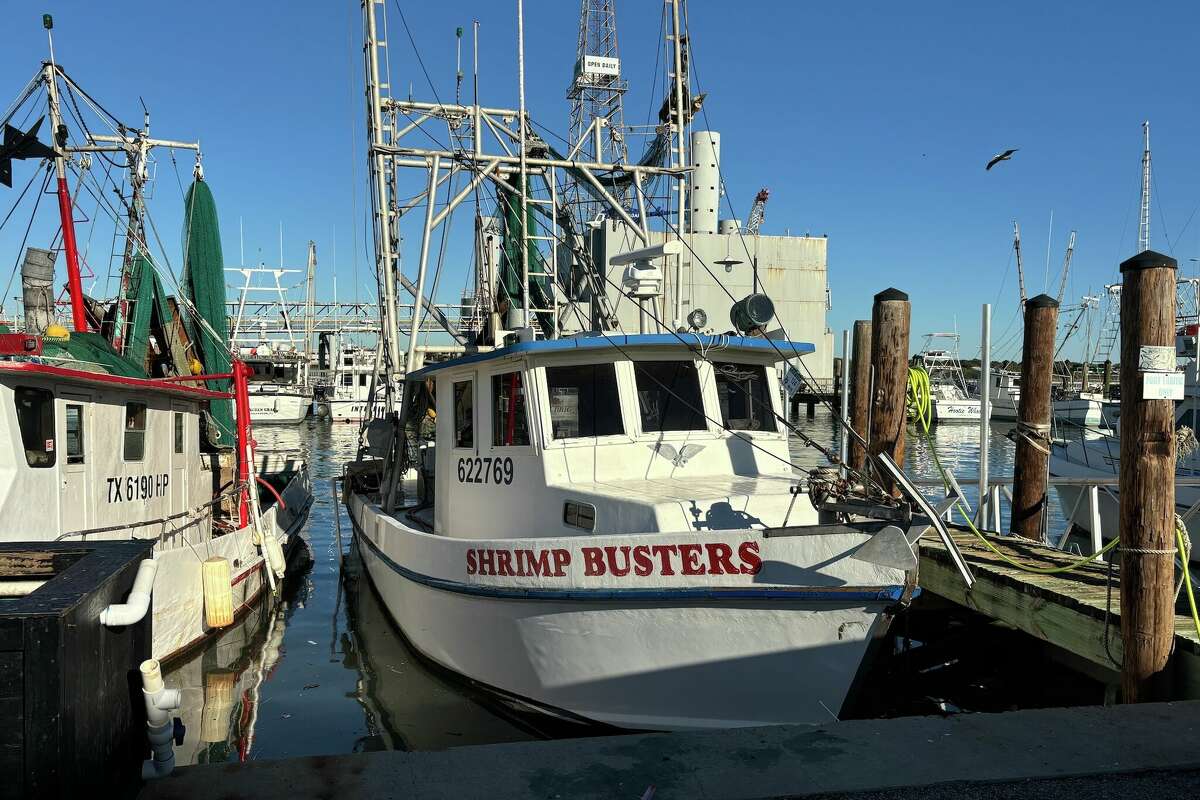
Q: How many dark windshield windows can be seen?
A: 3